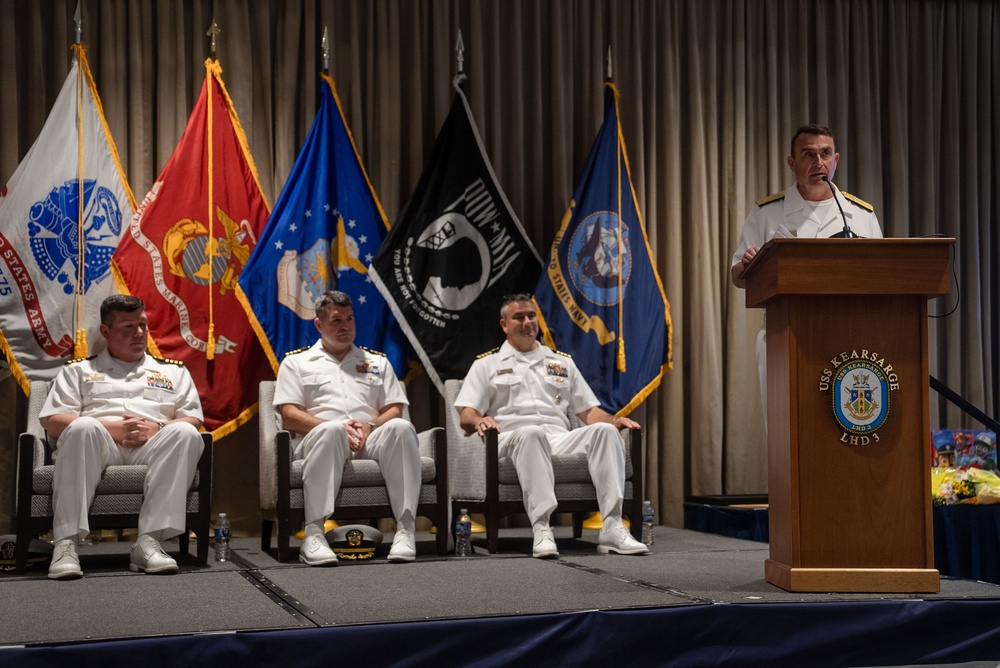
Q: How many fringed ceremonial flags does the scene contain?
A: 5